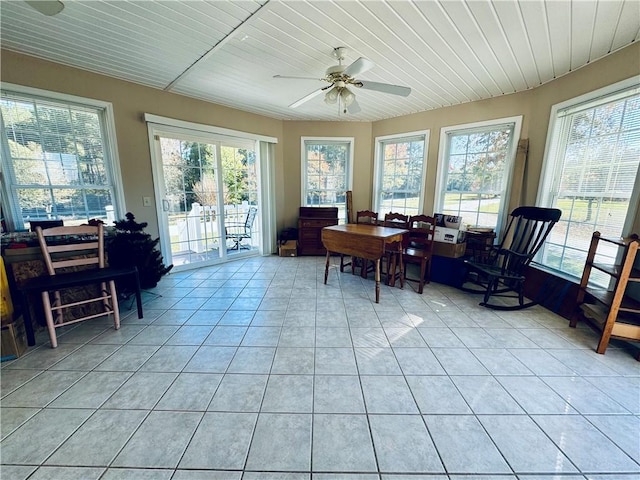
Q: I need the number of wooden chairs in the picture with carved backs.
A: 3